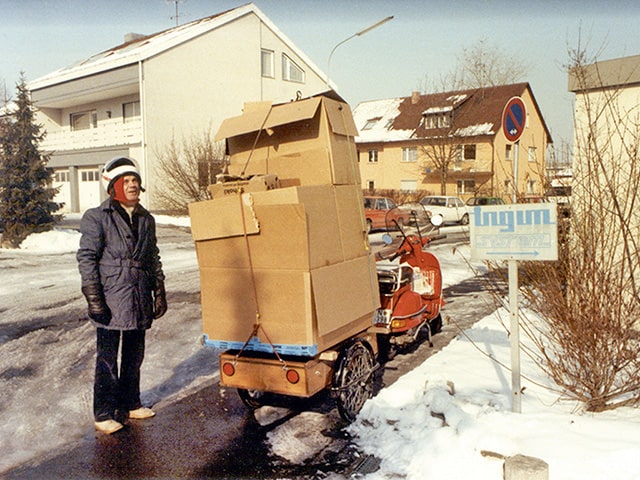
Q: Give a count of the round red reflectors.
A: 2